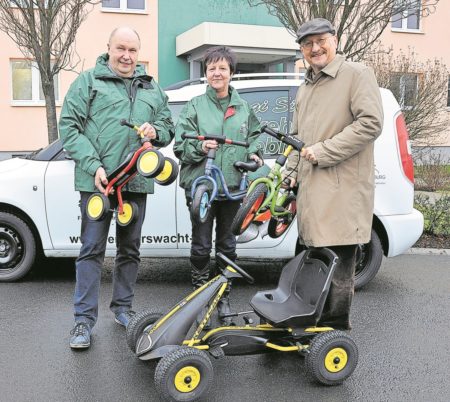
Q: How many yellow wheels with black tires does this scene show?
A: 6